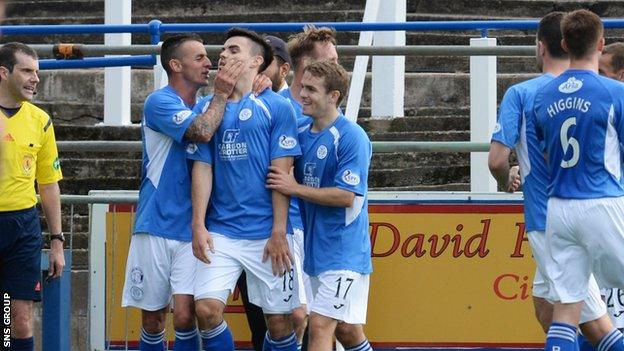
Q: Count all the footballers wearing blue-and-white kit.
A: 7